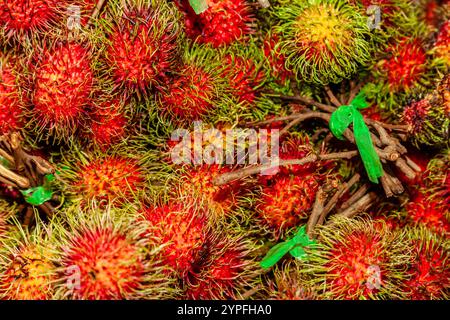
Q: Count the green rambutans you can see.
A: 1